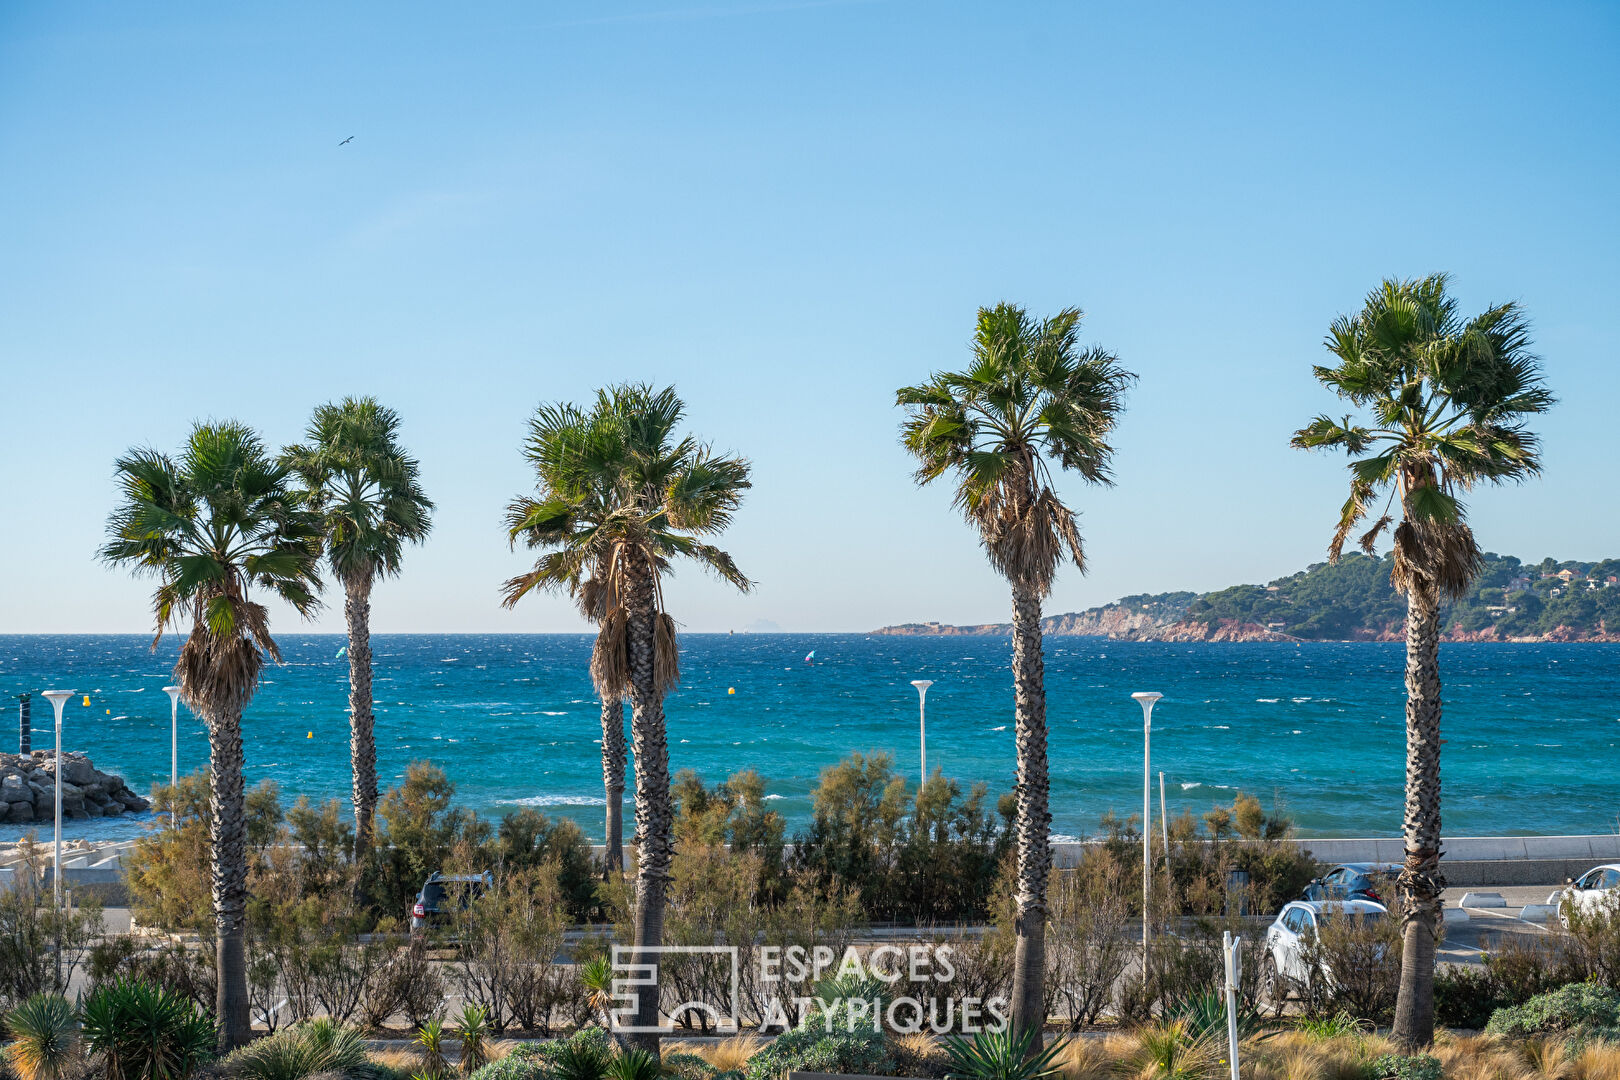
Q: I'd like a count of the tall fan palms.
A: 6